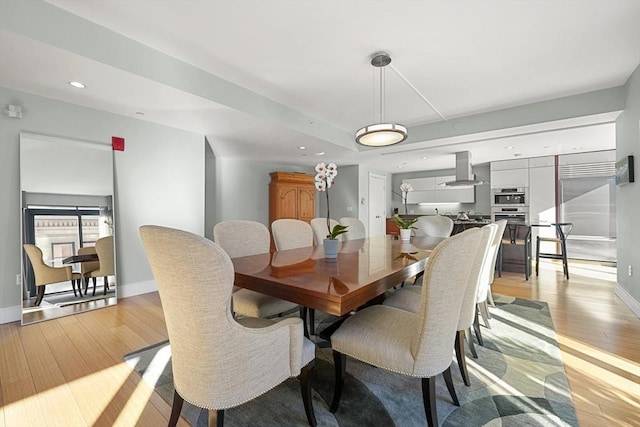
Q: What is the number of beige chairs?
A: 10